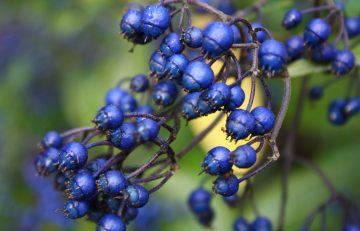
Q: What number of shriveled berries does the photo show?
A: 0